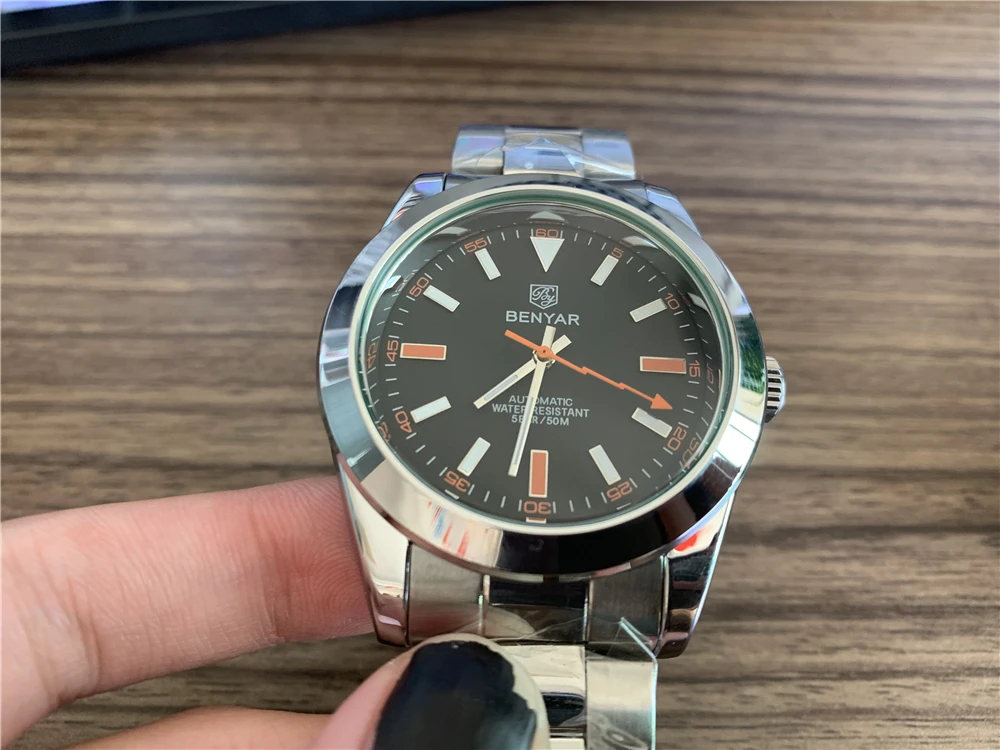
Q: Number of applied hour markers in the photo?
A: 12